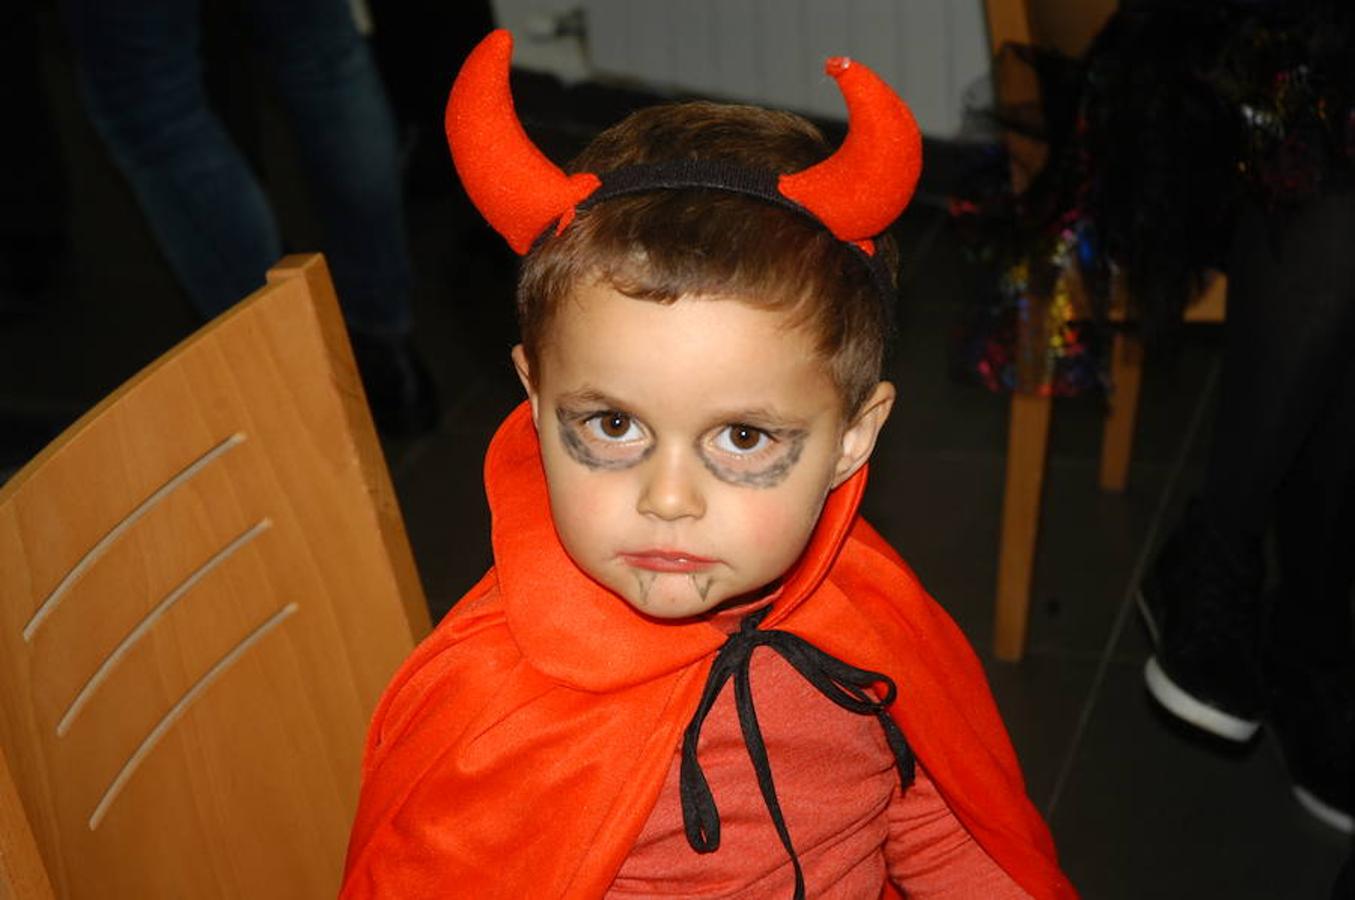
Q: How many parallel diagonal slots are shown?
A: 3